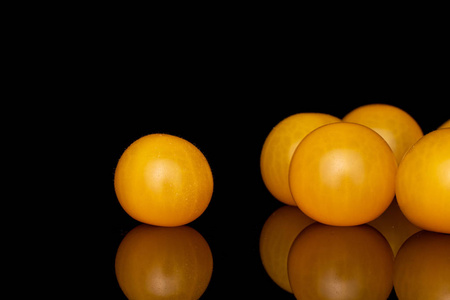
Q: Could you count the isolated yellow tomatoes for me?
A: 1